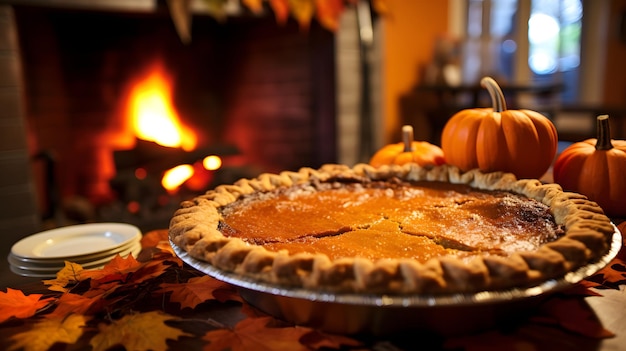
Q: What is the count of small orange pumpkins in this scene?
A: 3